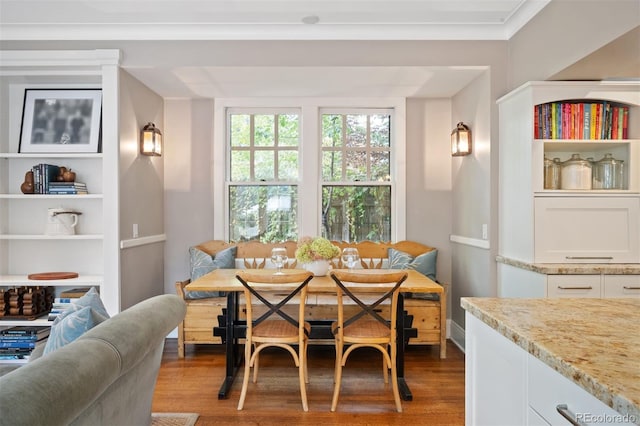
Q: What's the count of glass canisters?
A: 3